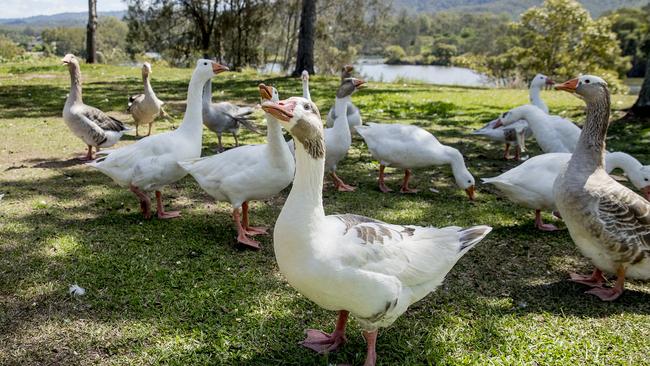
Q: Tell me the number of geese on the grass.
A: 14